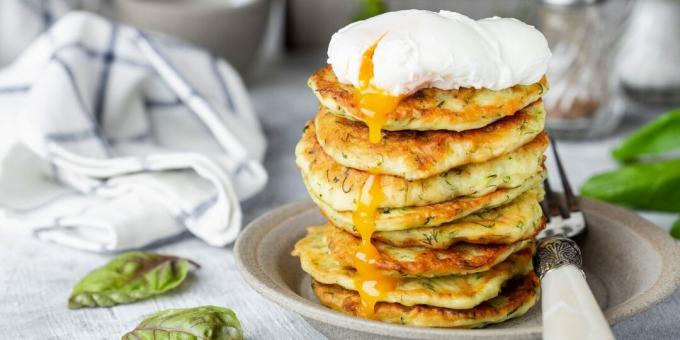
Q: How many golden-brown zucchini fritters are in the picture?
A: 8